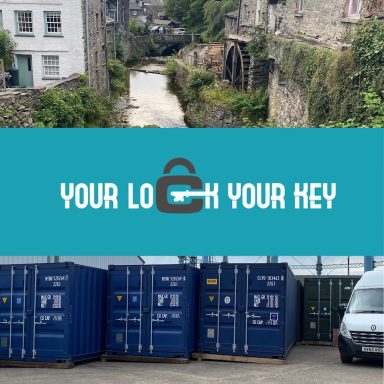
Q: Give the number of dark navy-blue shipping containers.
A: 3